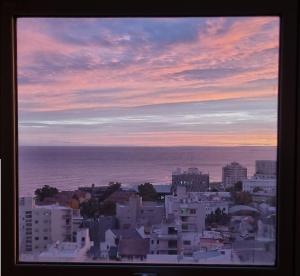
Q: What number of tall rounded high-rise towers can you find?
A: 1